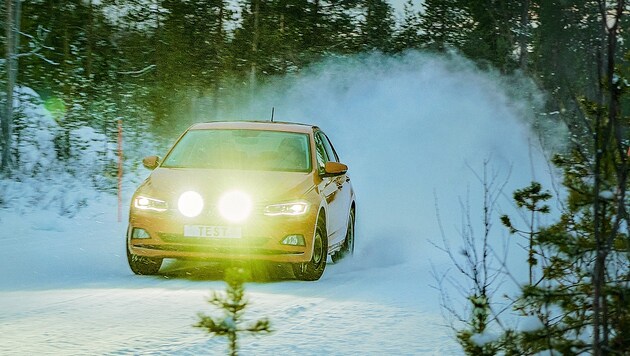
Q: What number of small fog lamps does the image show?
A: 2